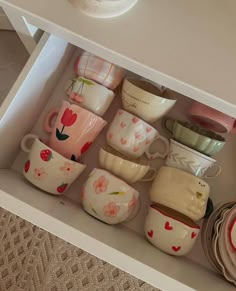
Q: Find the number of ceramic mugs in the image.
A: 13